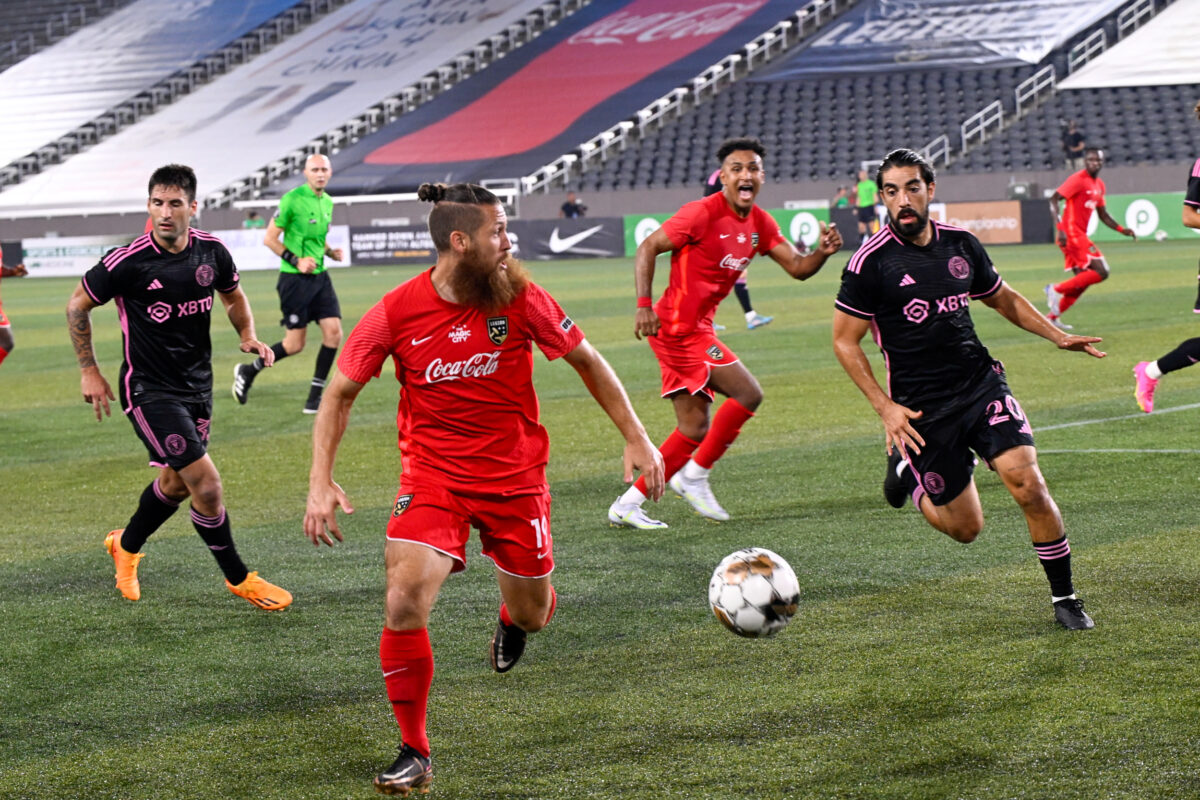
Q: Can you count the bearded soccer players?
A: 2